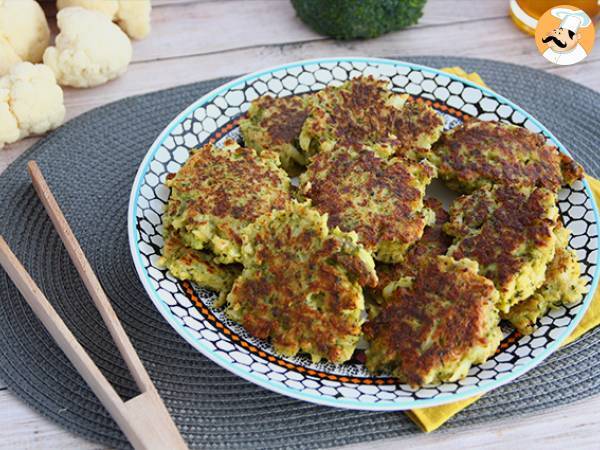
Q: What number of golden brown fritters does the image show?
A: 11